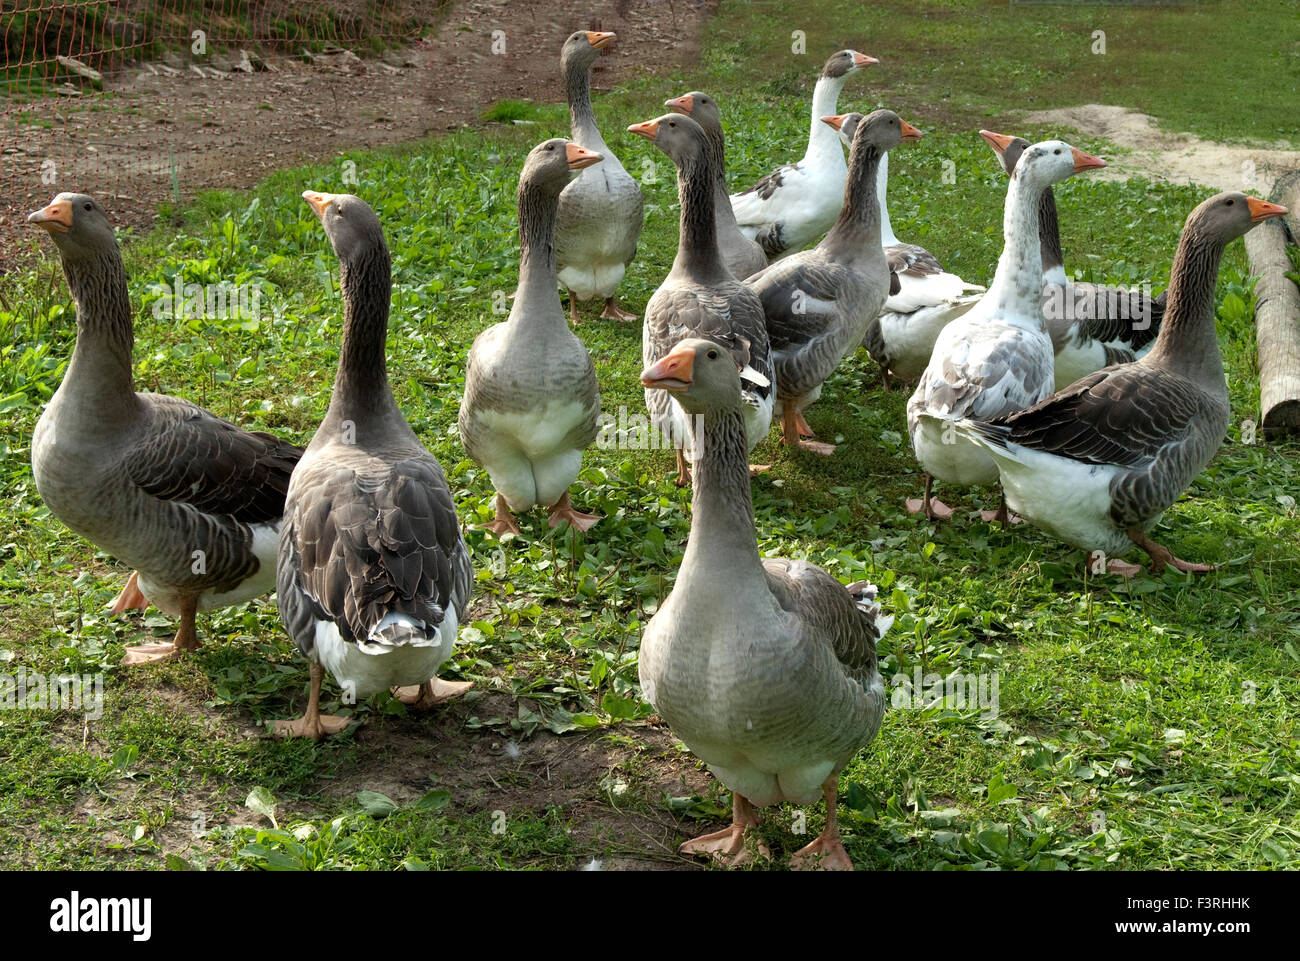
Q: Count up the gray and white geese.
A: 13